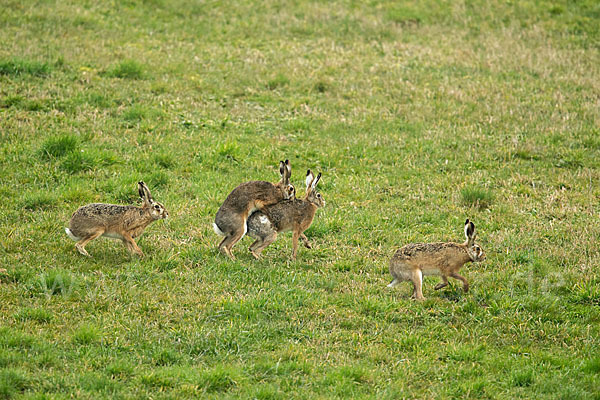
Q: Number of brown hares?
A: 4